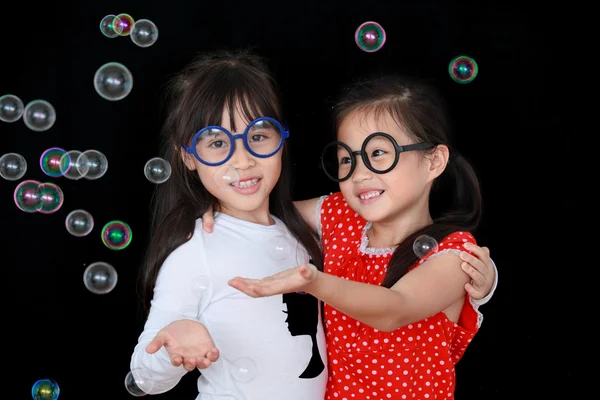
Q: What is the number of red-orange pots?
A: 0